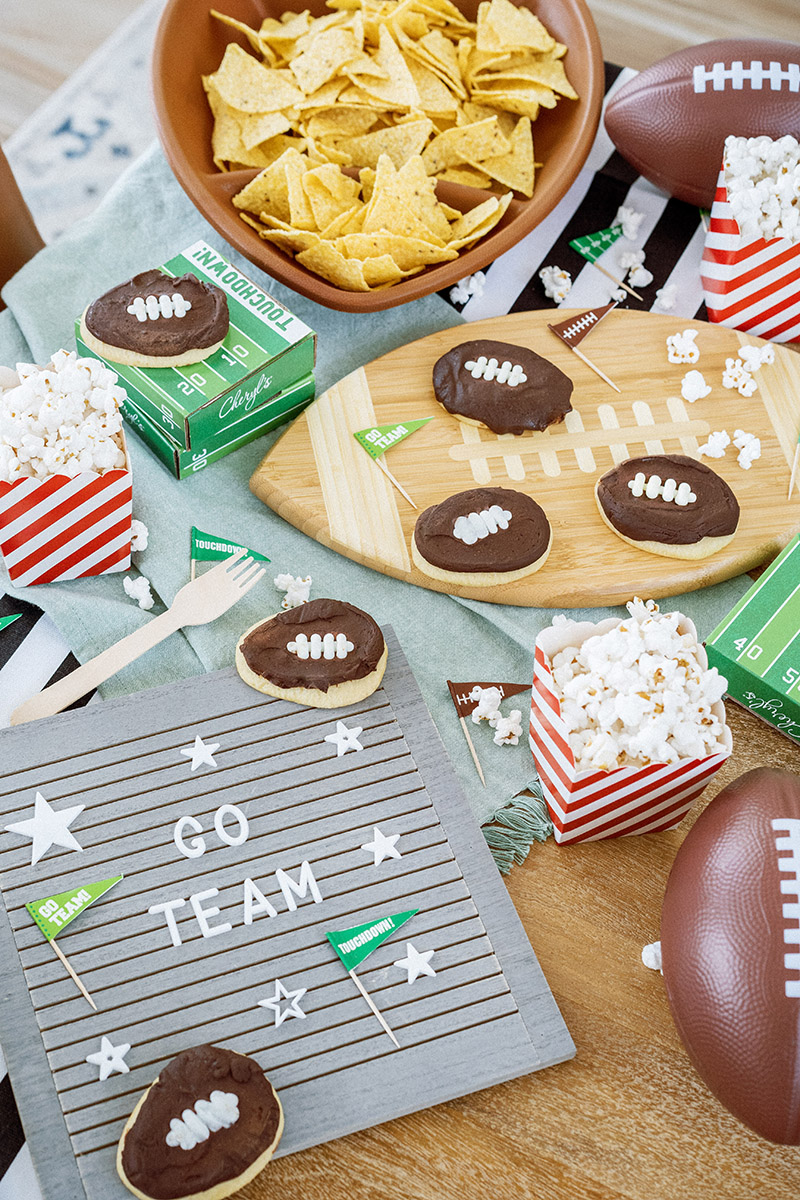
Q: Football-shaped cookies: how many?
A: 6